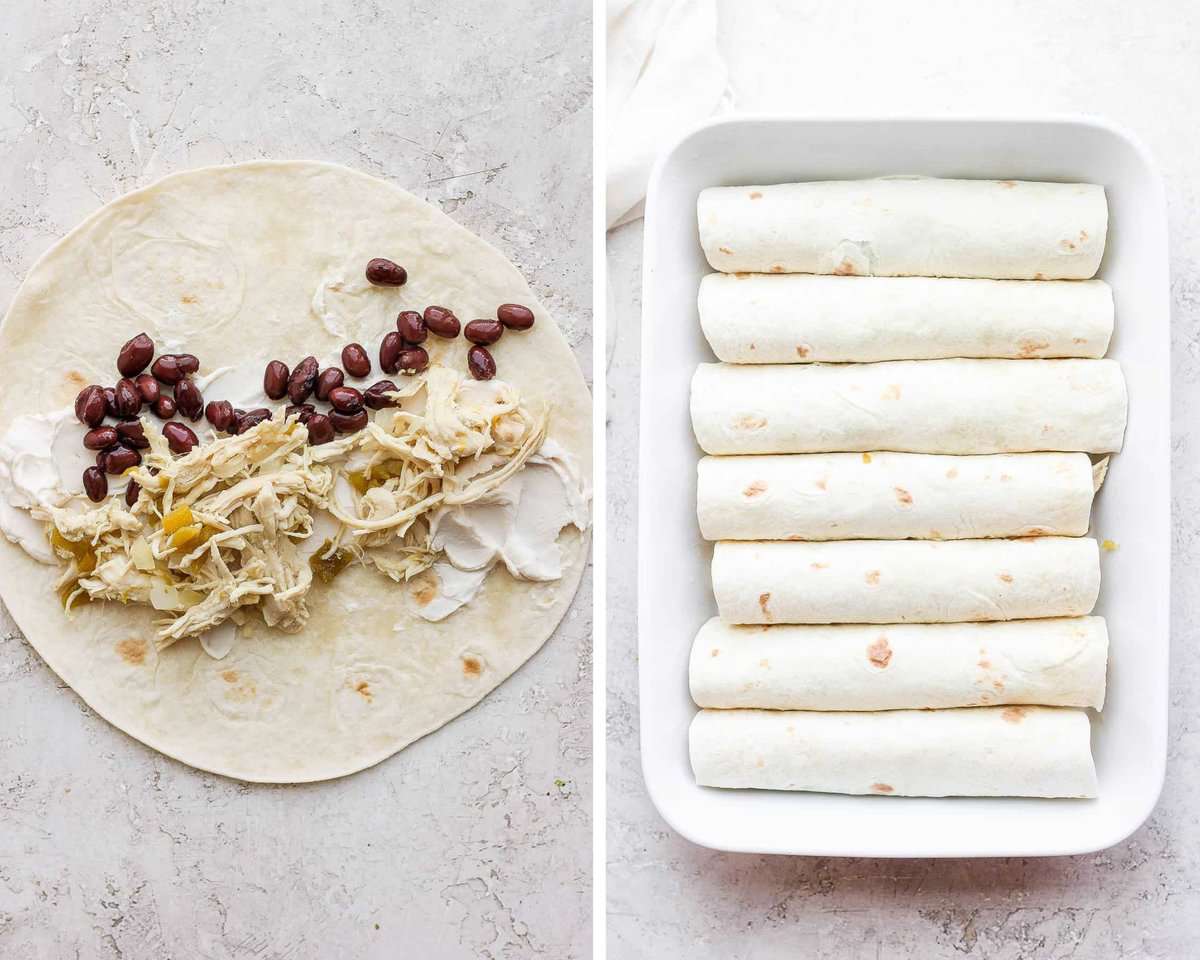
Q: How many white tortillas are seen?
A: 8